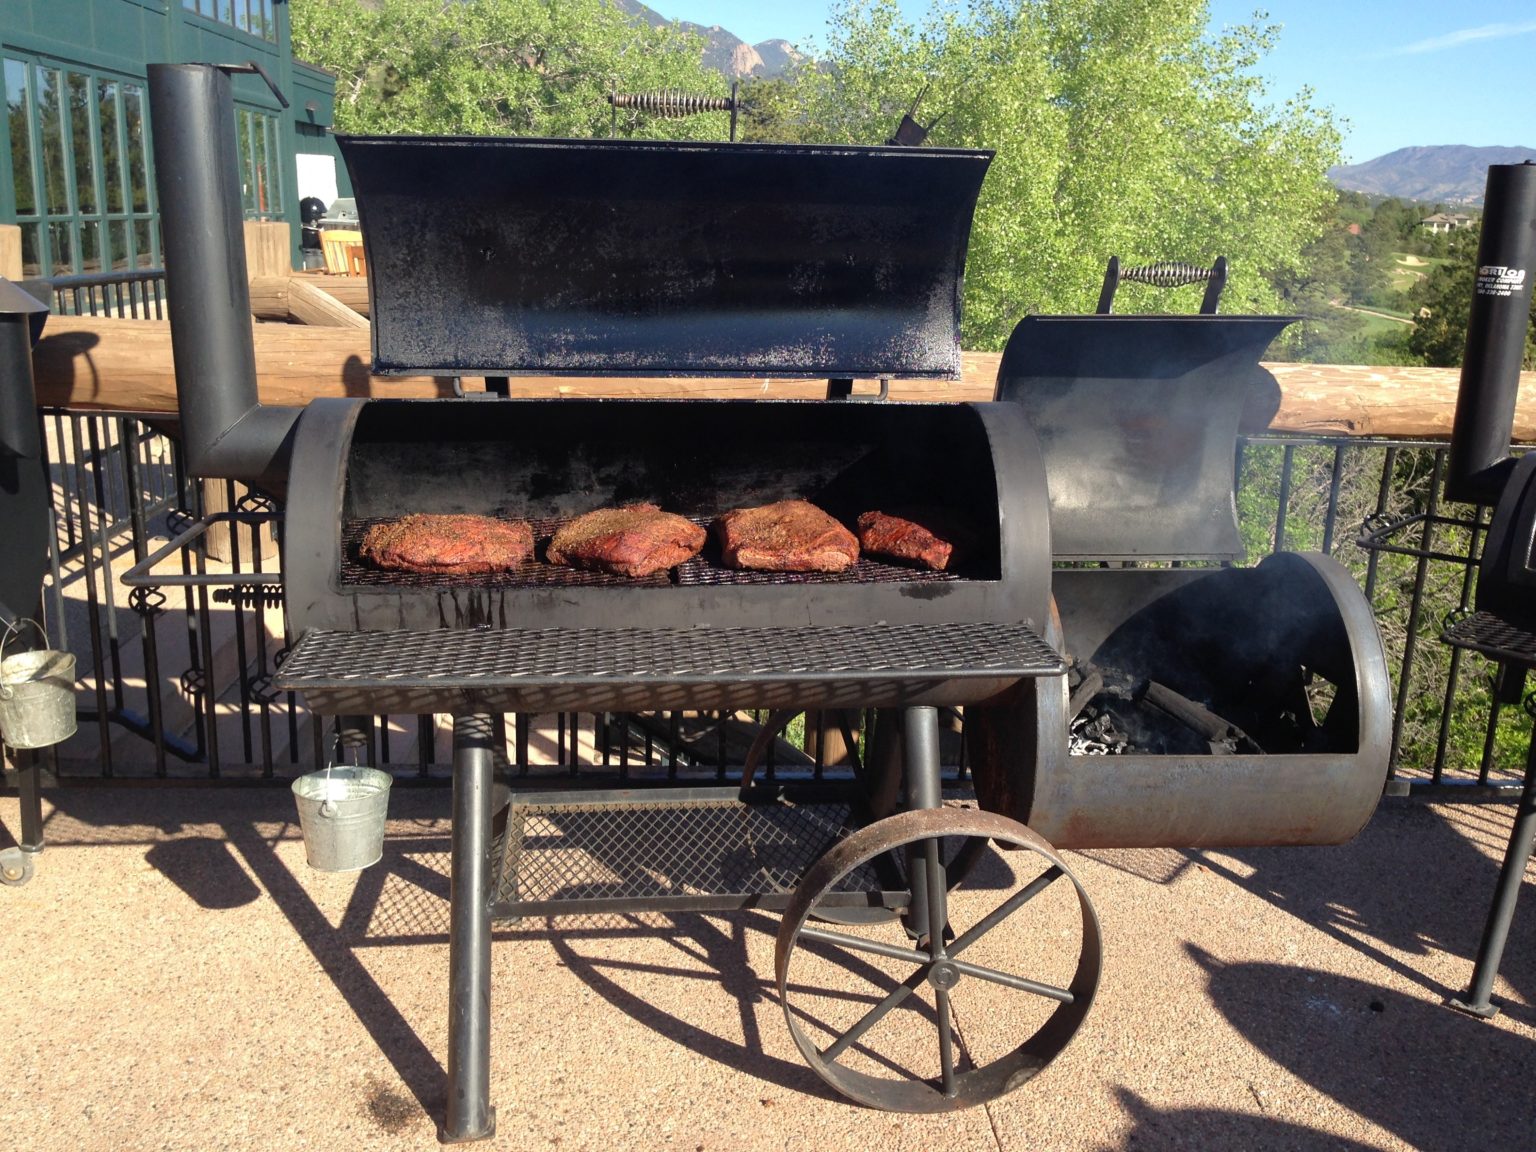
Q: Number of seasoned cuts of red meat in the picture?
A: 4